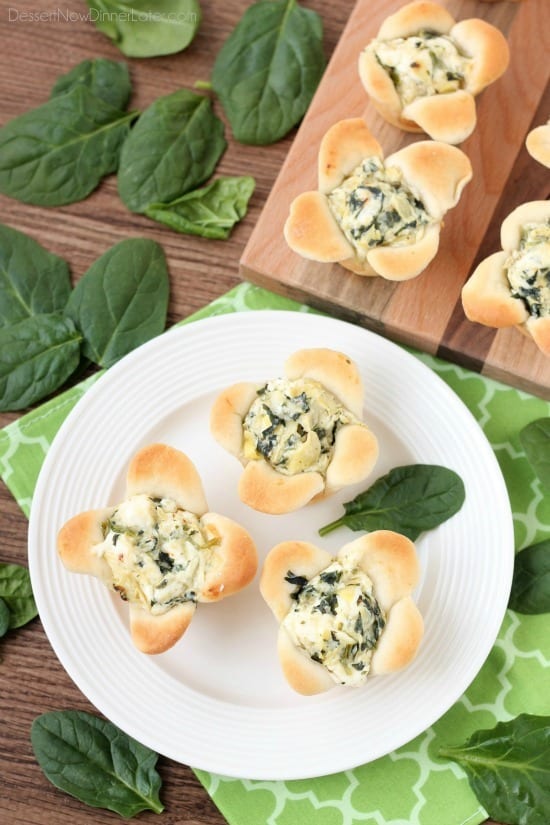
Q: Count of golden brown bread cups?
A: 7